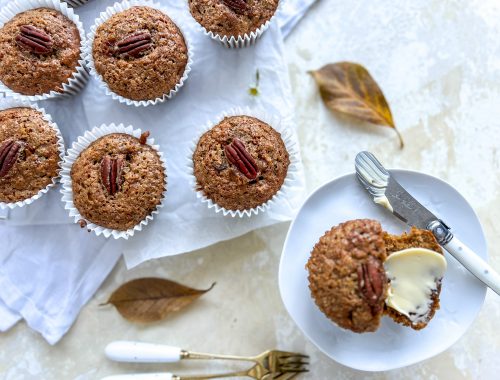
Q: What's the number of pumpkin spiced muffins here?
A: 7